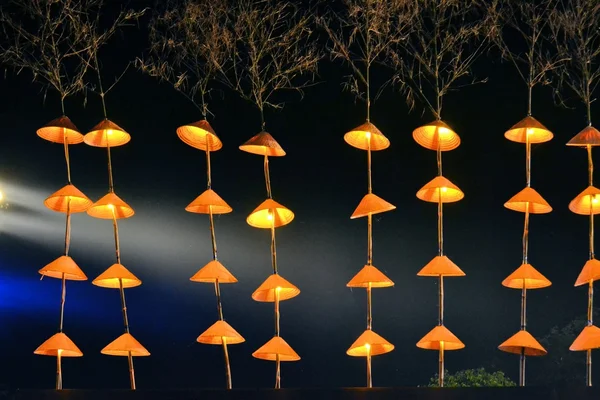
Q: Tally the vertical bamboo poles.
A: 8